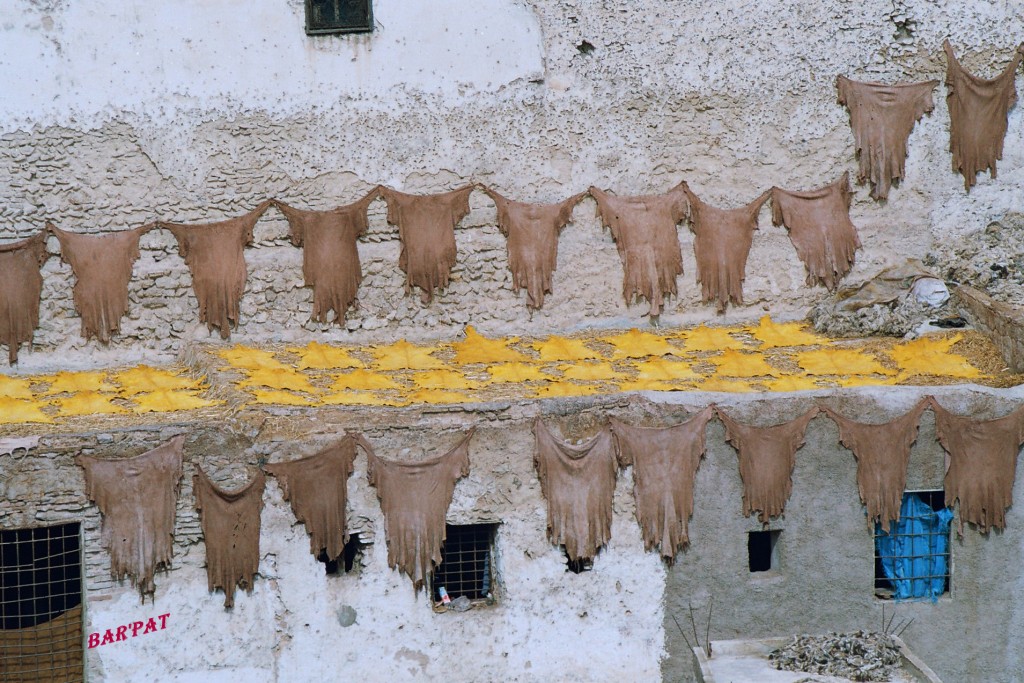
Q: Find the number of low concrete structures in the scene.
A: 1